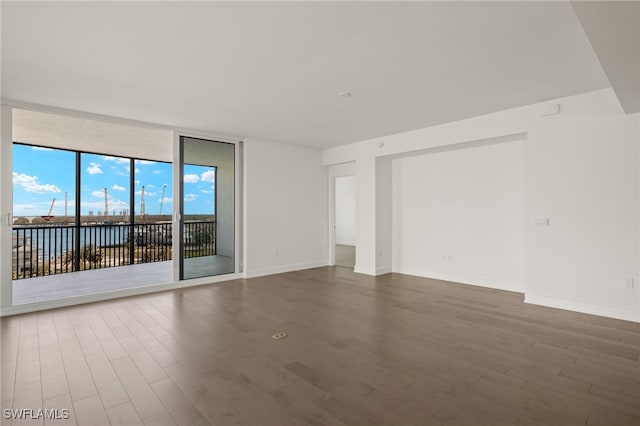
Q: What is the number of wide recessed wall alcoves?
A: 1